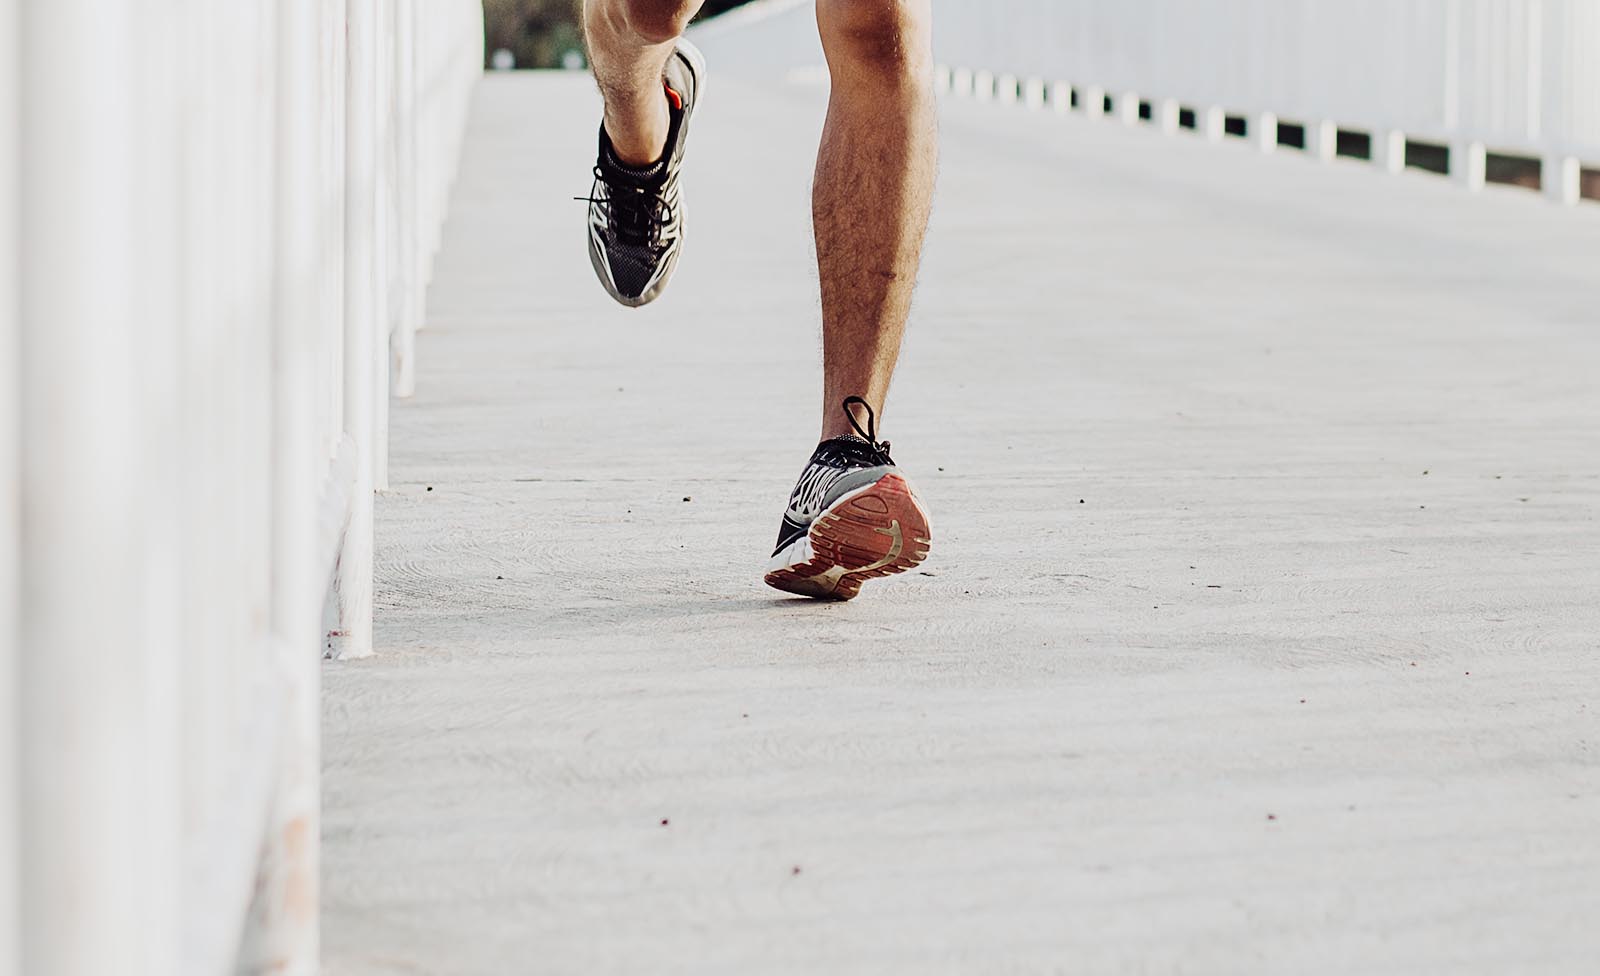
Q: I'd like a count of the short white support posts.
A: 15